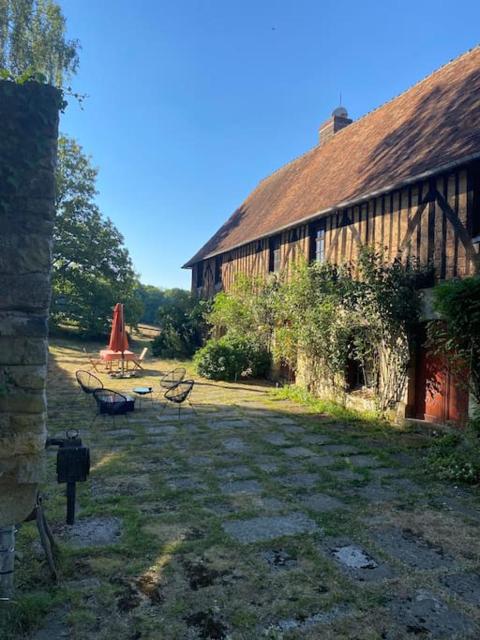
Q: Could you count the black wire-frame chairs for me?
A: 4